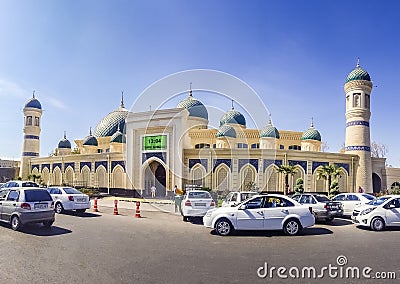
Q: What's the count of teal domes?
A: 11